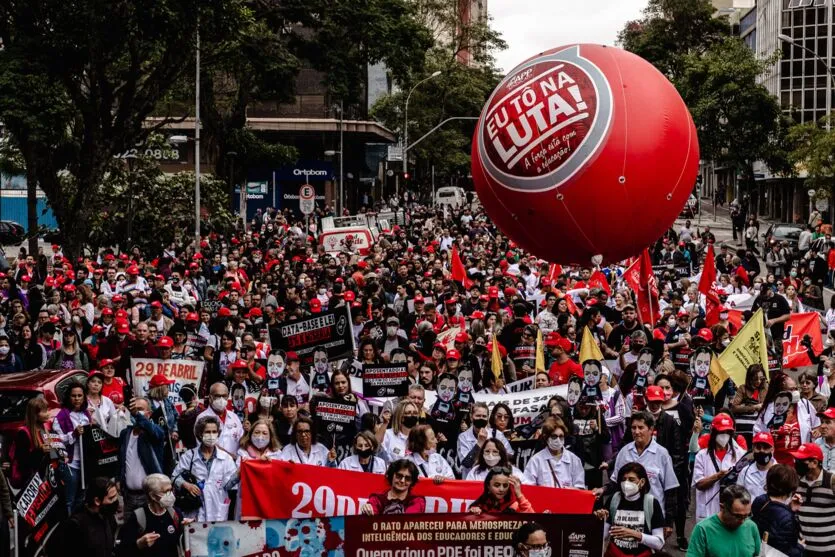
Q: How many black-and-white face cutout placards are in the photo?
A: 11